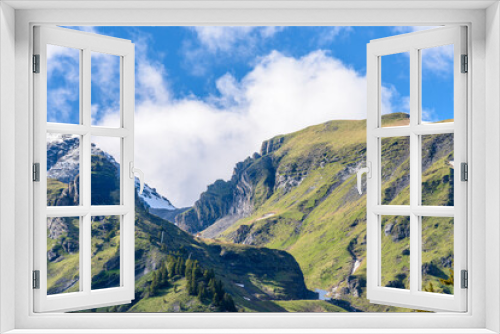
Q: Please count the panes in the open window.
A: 12